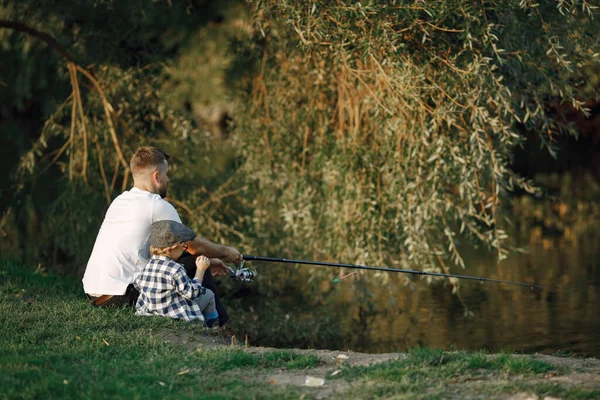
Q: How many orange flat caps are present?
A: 0